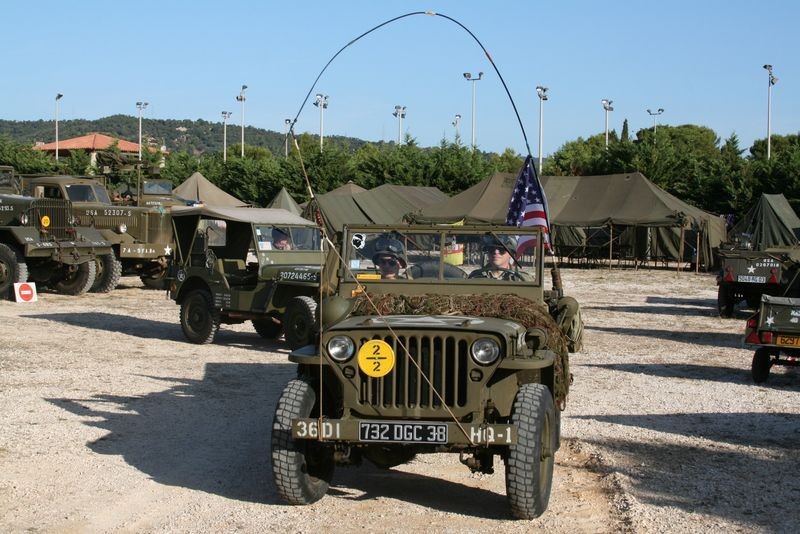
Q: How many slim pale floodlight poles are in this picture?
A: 13